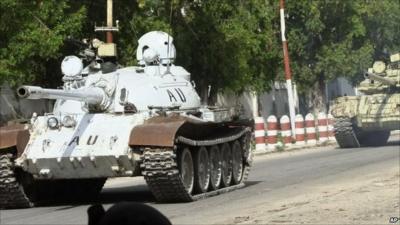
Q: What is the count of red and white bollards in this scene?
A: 7